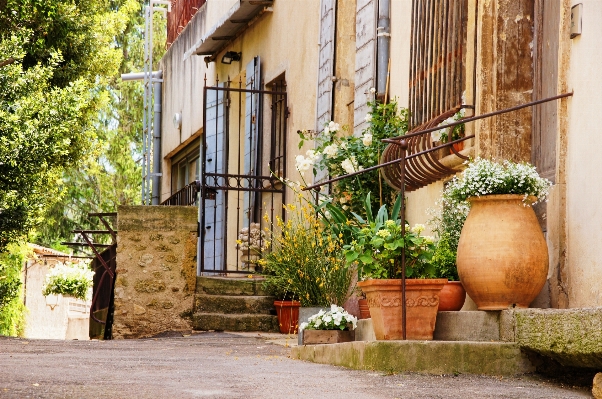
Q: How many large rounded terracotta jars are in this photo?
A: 1